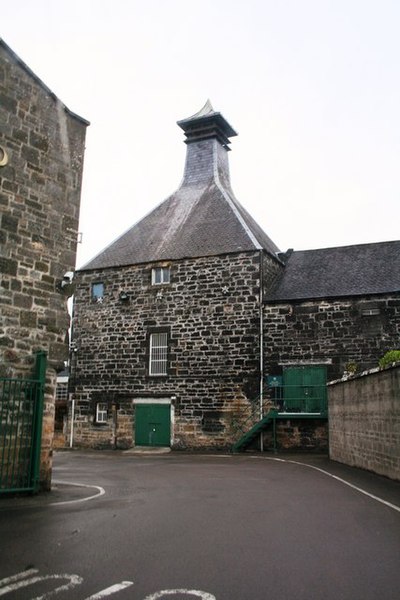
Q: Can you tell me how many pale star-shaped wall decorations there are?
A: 3